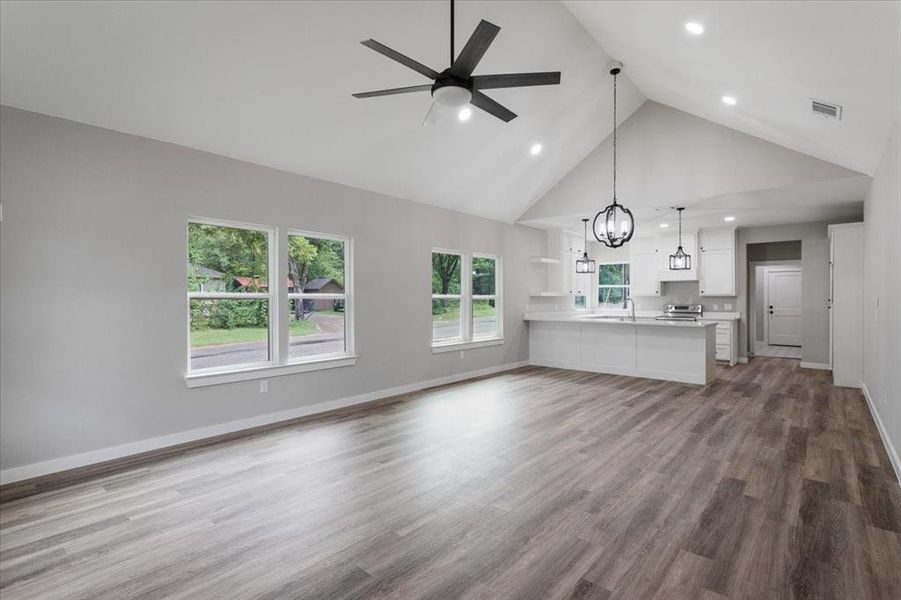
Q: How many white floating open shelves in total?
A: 2